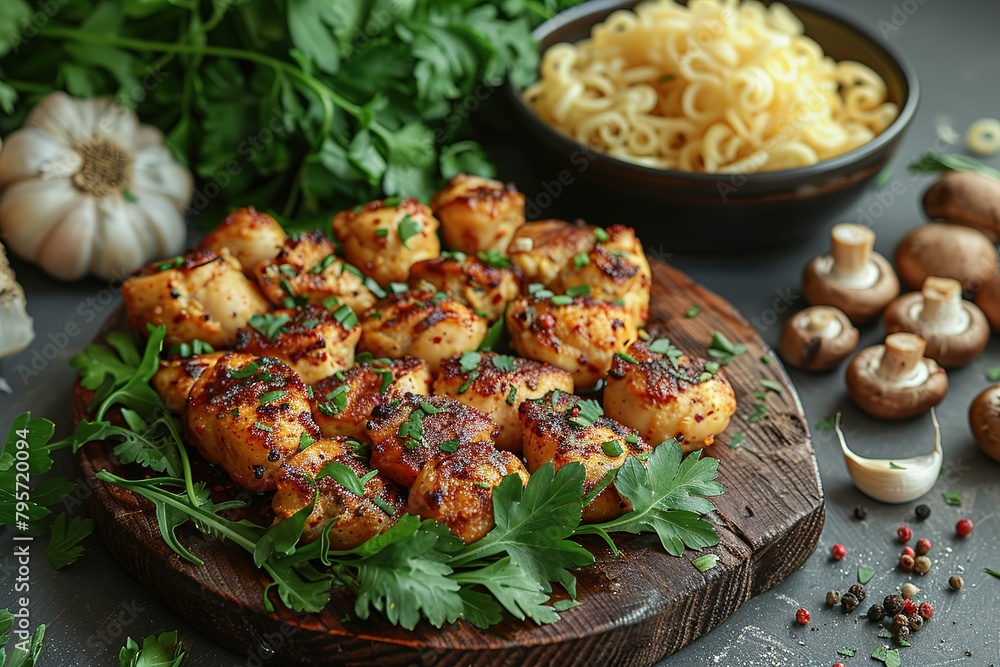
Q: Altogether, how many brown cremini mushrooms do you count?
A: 8